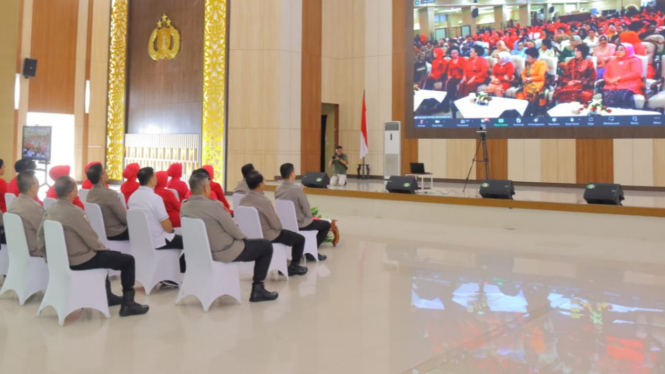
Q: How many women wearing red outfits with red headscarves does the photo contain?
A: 6